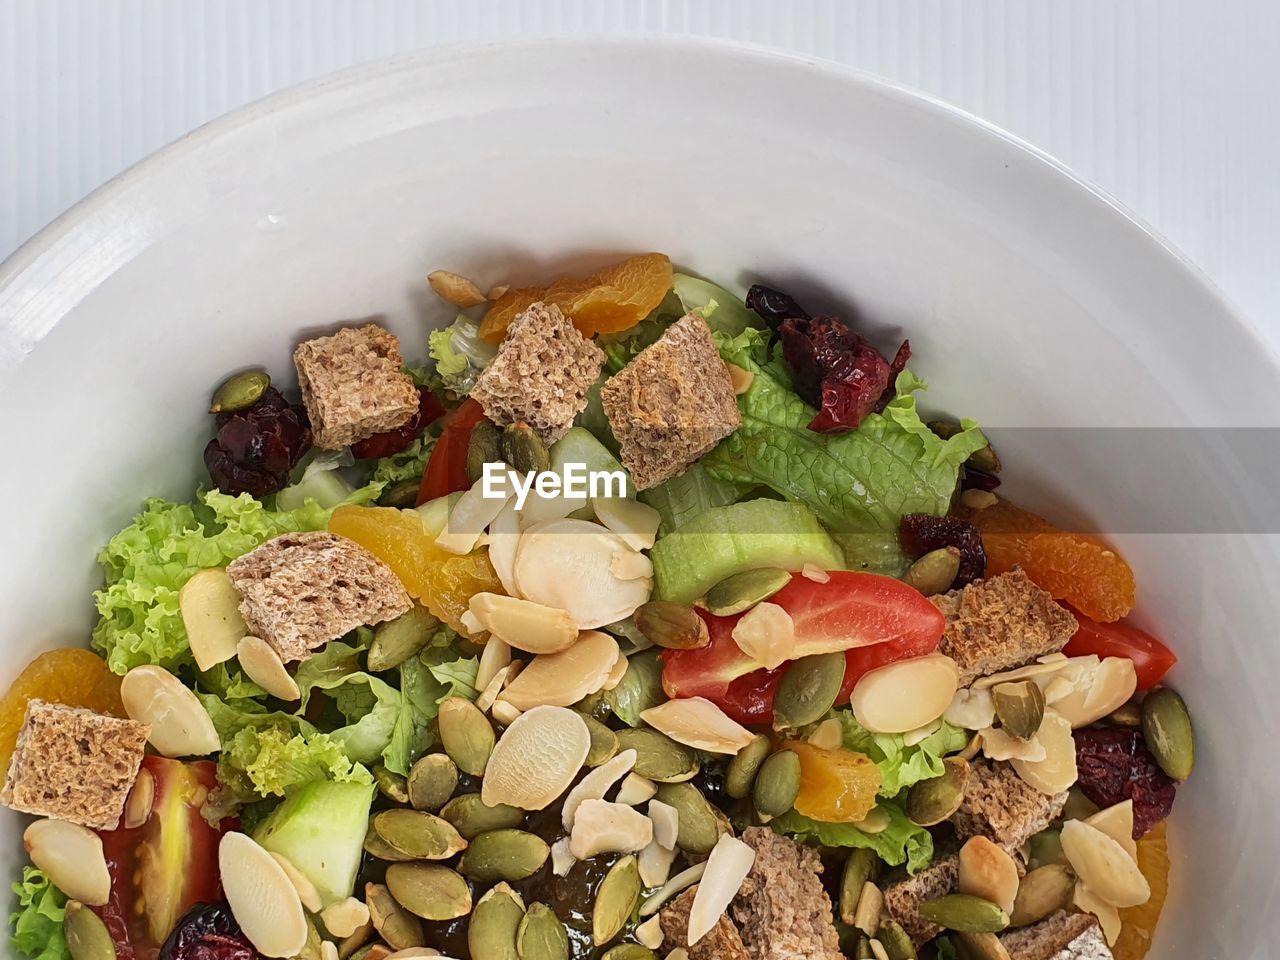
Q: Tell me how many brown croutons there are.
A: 11